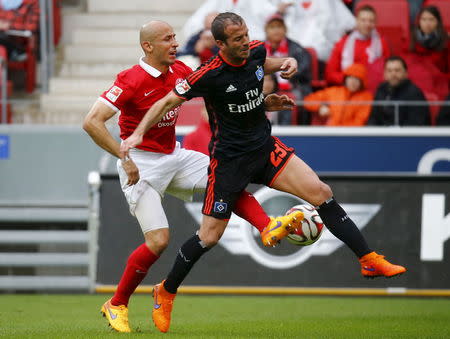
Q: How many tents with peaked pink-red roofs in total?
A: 0